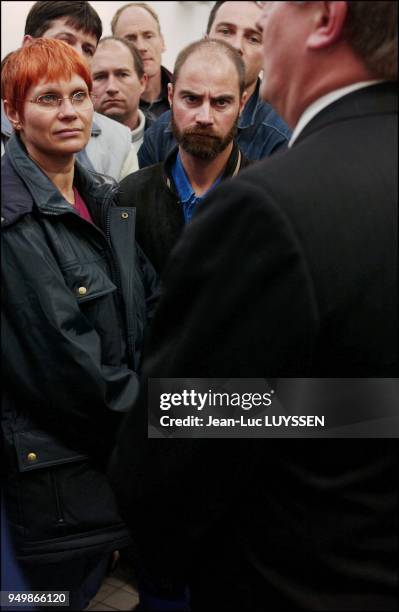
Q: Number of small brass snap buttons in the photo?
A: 3